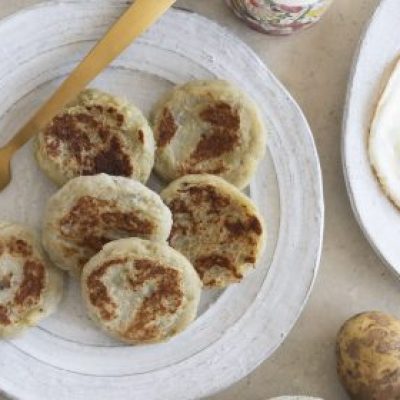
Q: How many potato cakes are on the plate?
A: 6